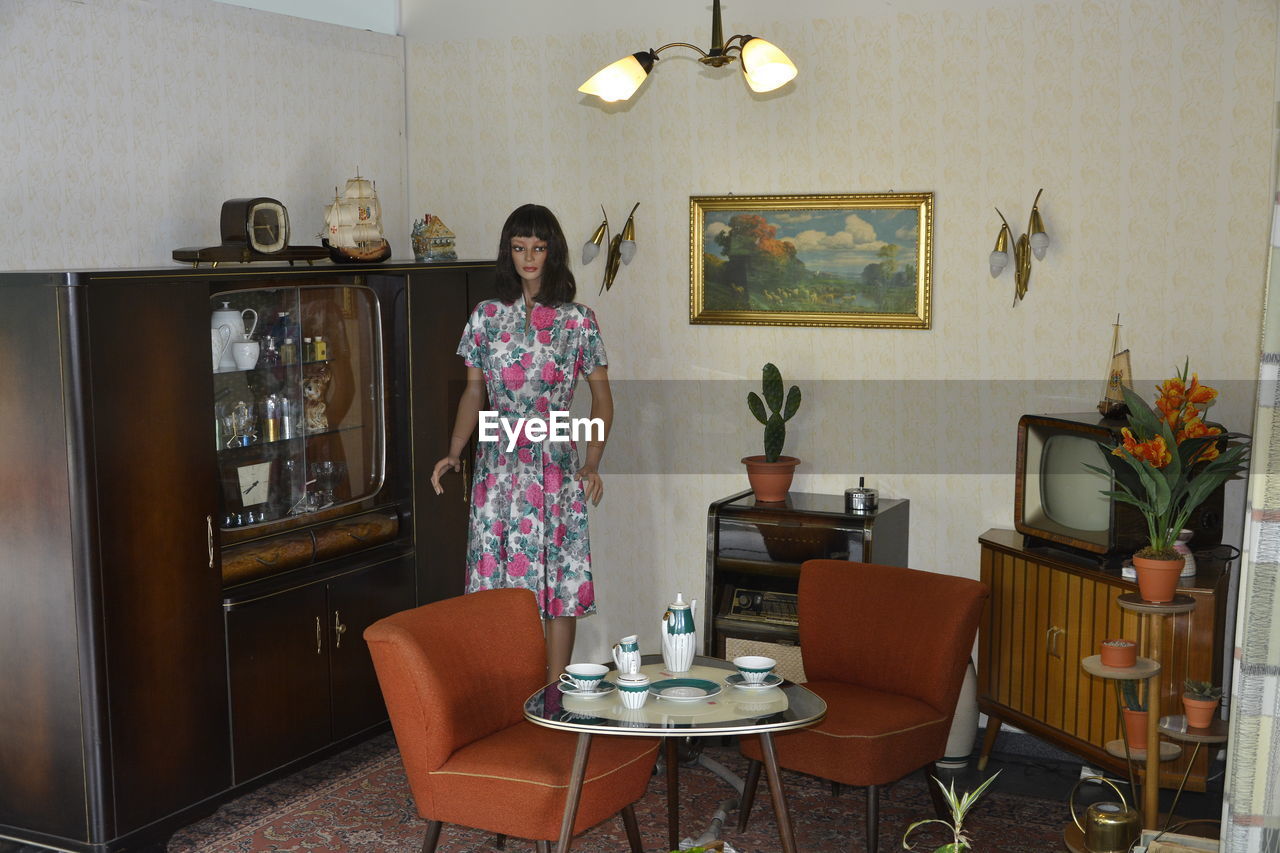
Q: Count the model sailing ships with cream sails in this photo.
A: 2